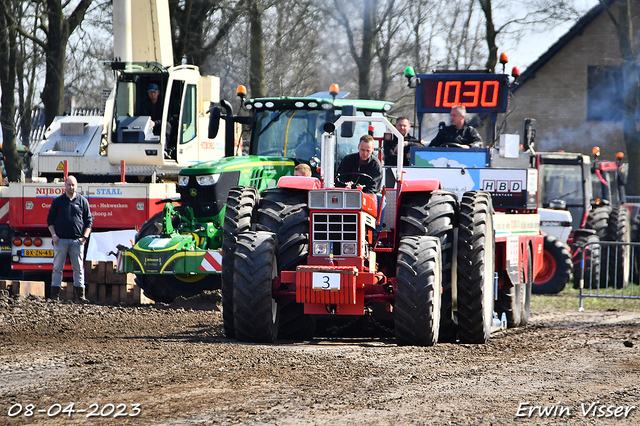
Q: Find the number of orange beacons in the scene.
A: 5